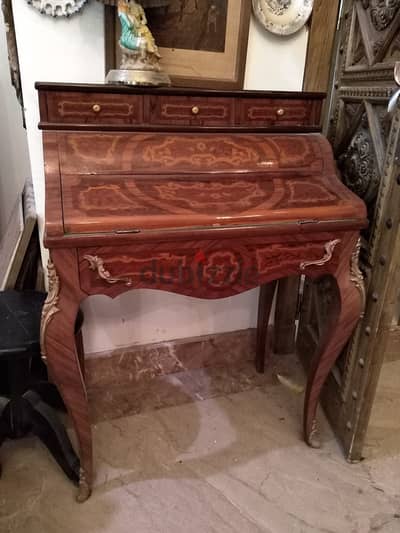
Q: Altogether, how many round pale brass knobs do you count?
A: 3